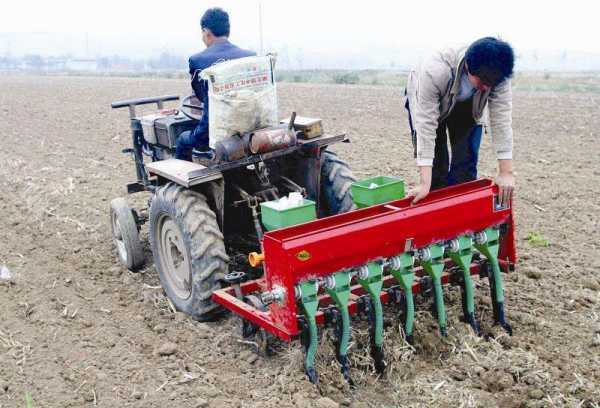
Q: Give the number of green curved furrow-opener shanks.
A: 7